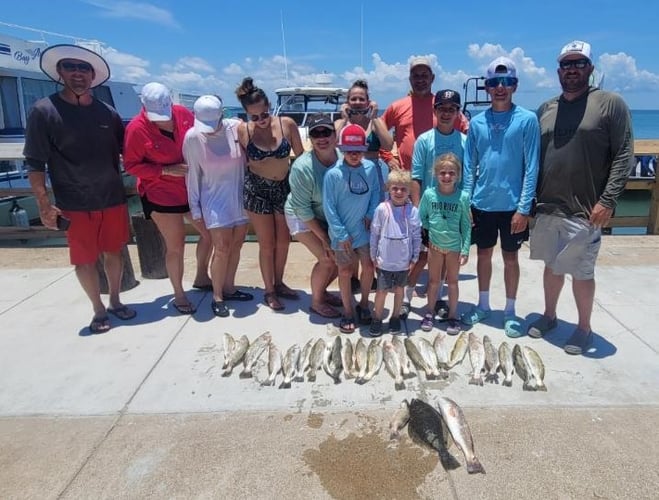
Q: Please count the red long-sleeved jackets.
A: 1